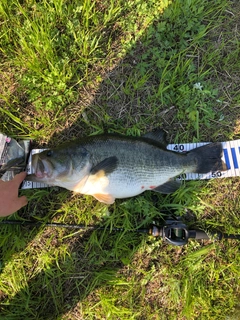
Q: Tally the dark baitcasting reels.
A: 1